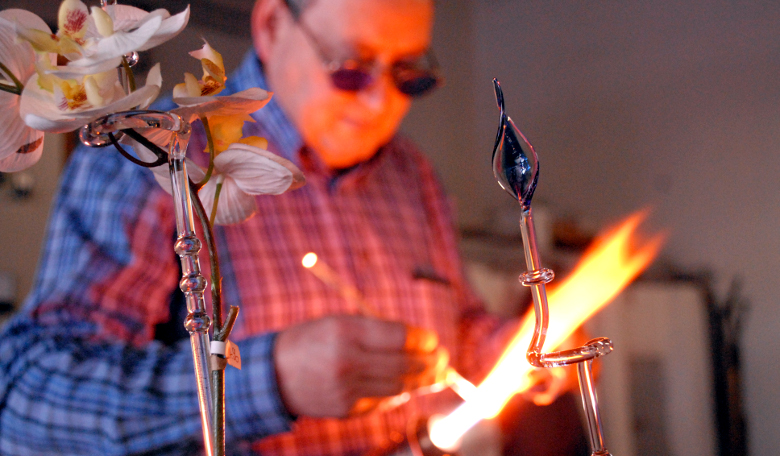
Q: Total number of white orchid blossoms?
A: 5